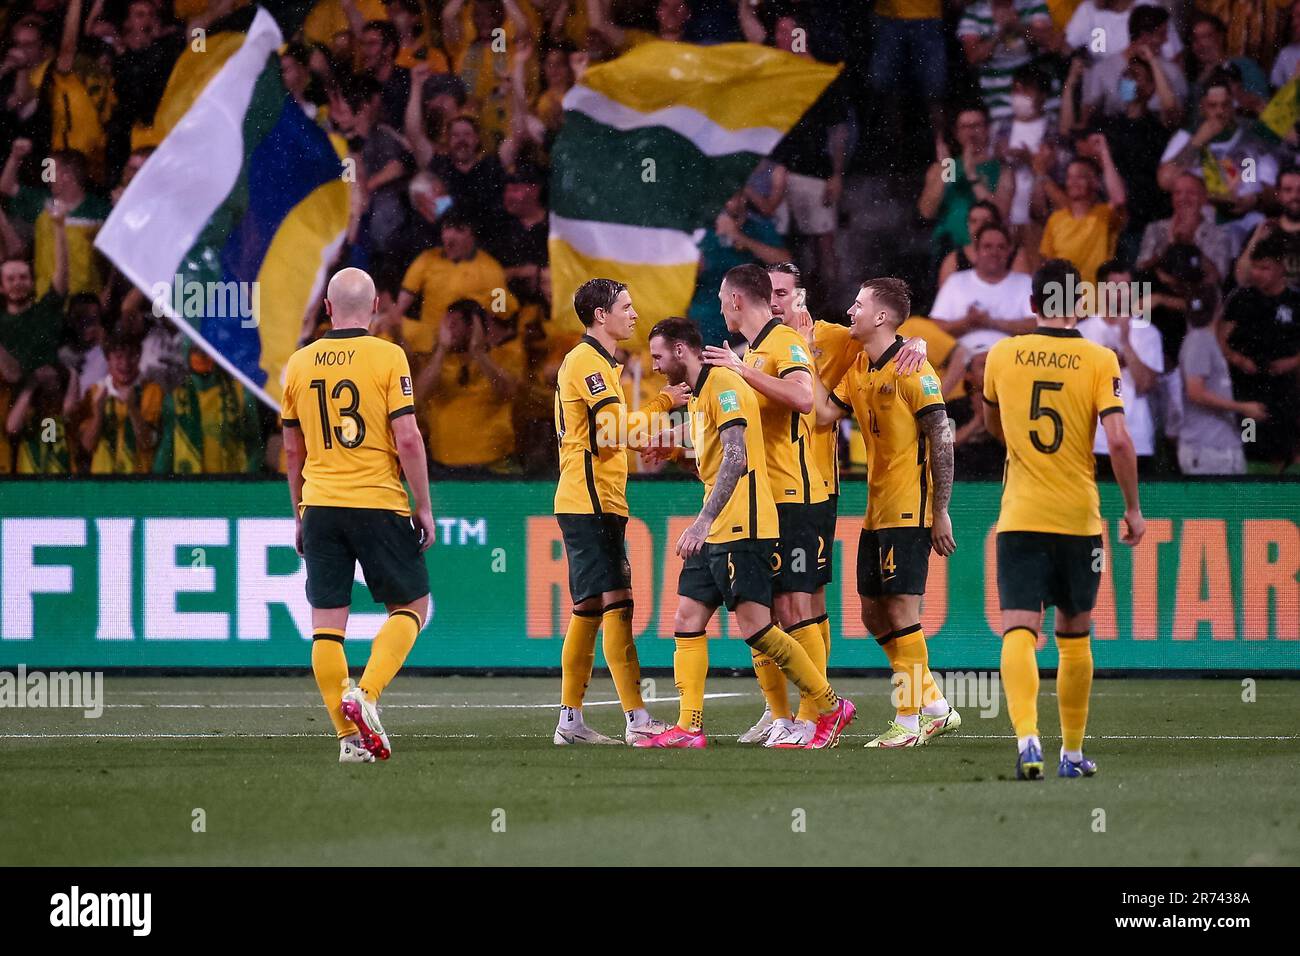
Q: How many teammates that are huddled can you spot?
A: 5